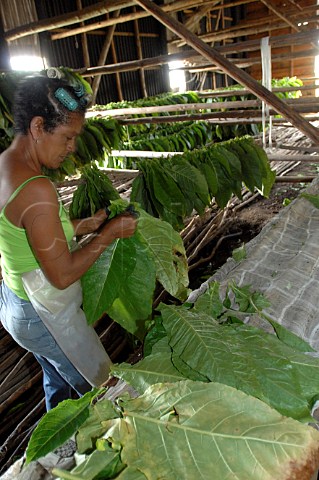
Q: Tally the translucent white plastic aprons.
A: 1